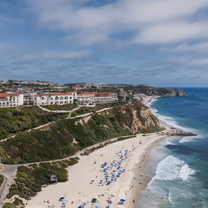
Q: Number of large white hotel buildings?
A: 3